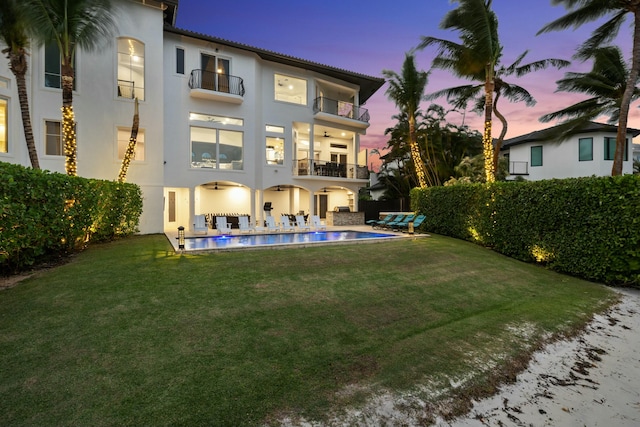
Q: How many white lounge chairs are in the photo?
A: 7